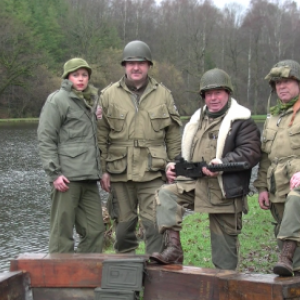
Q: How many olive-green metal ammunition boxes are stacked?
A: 2